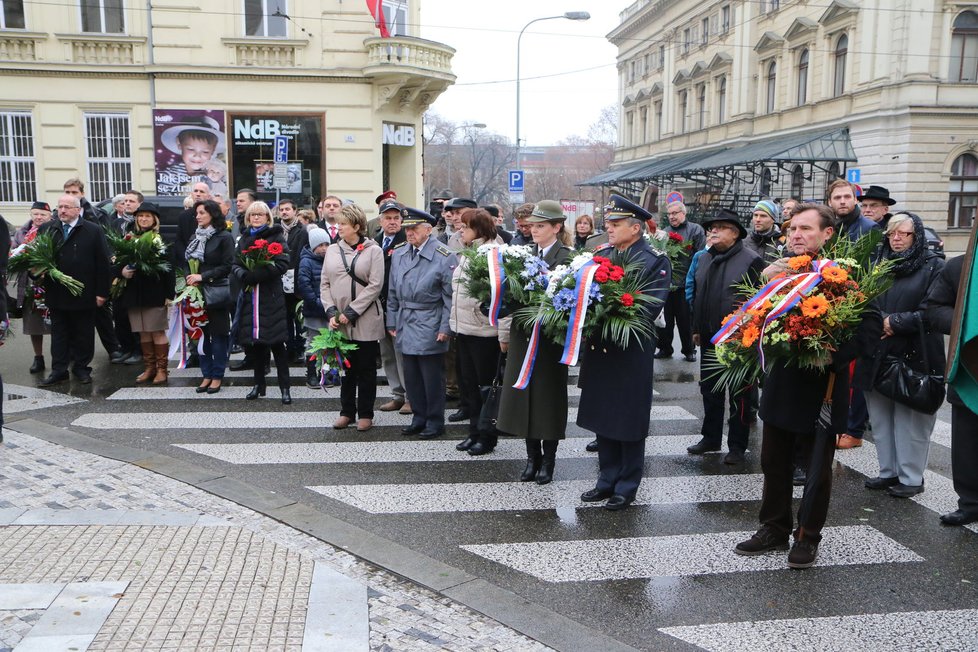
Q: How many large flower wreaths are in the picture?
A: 3